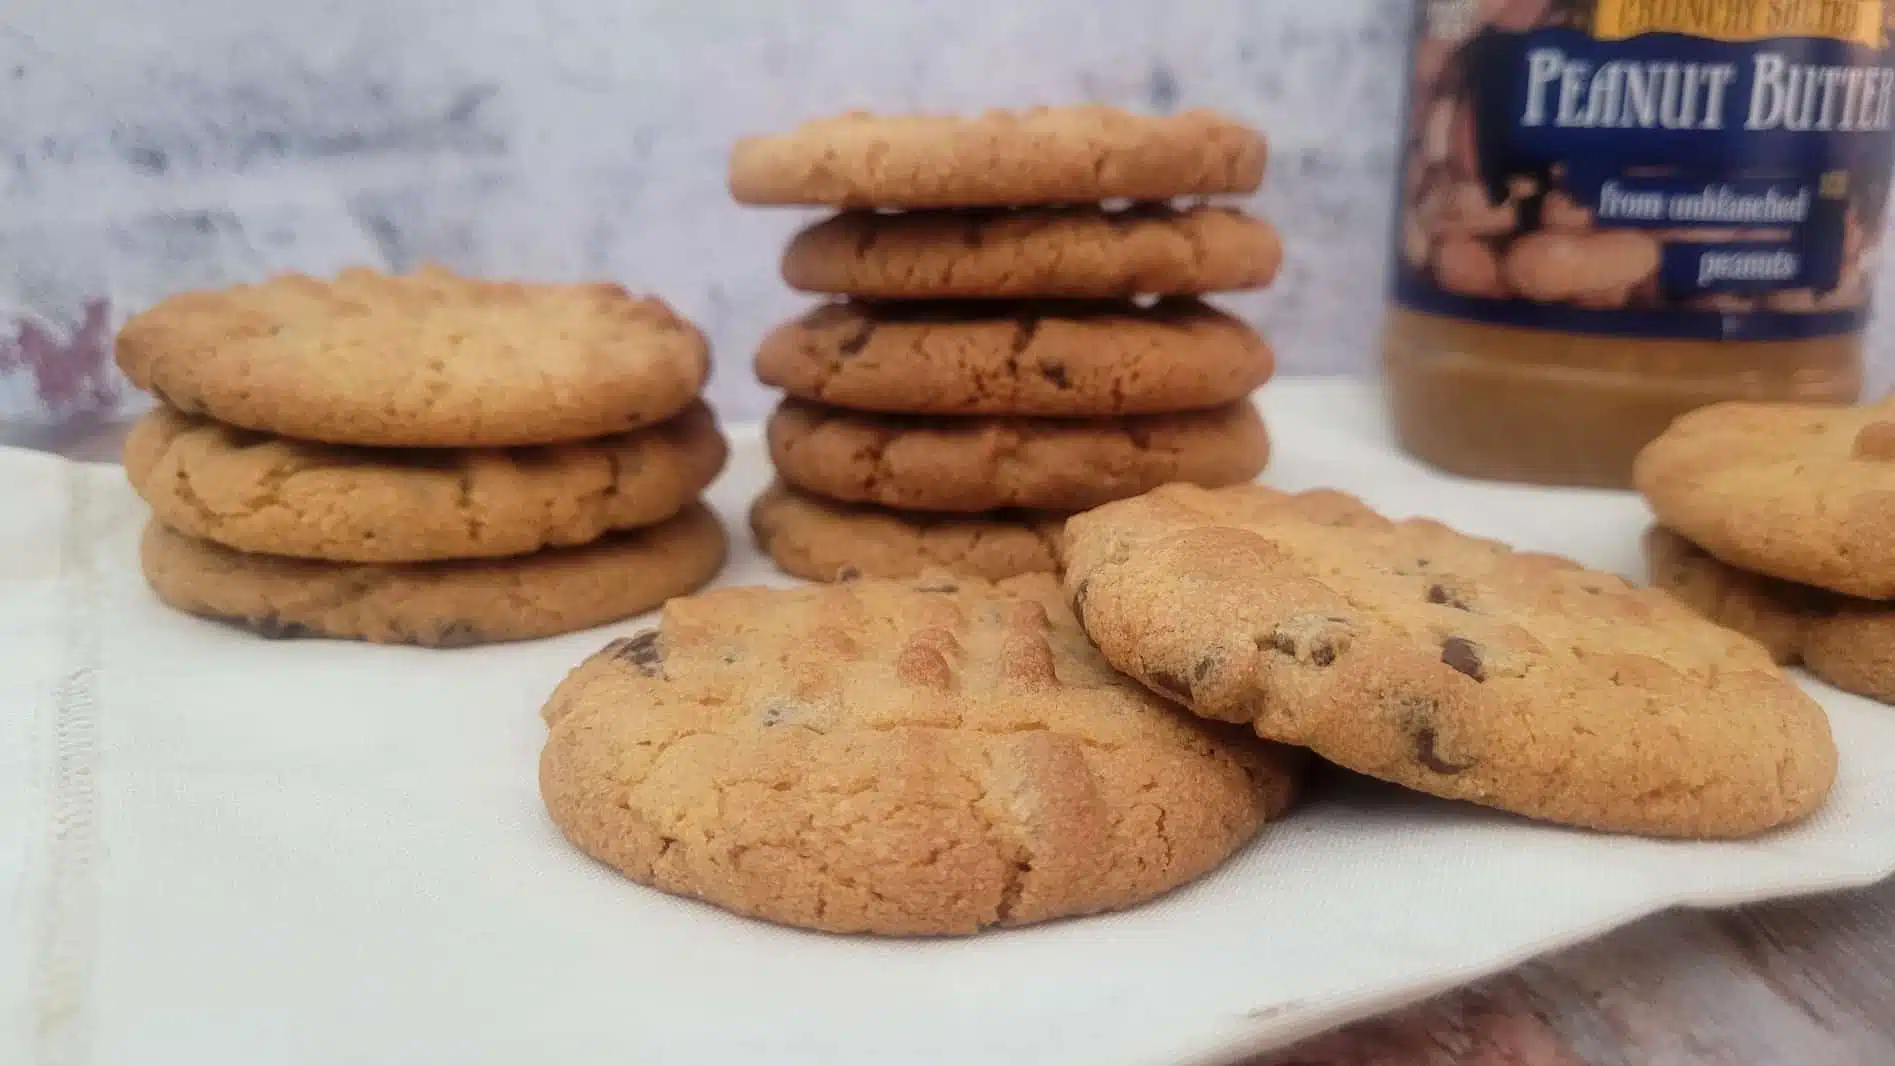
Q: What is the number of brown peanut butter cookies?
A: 12